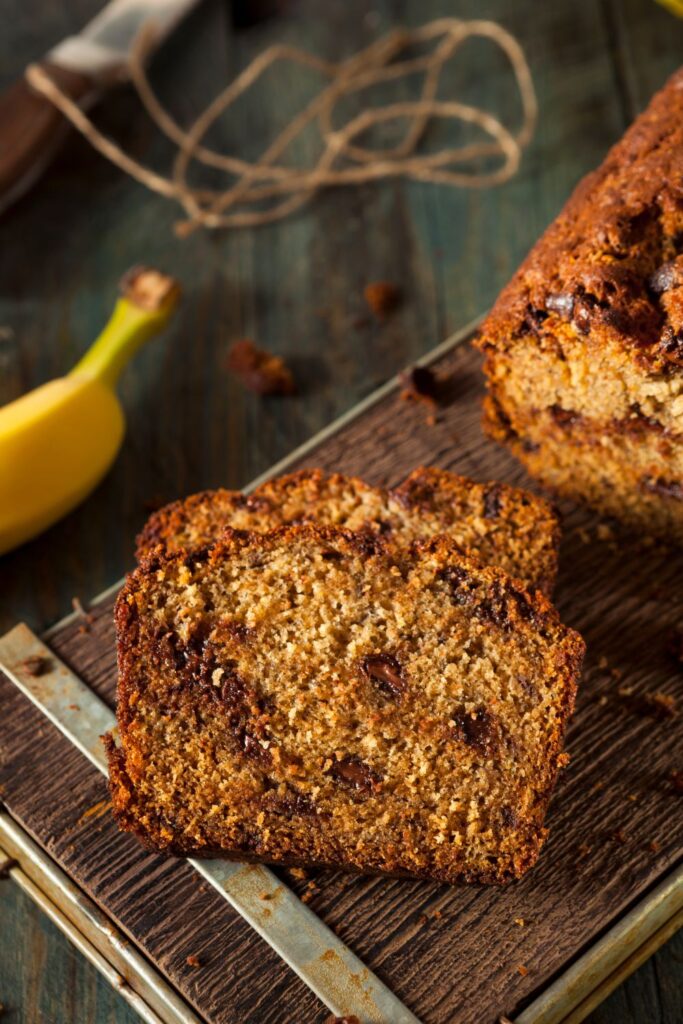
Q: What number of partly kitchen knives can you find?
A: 1